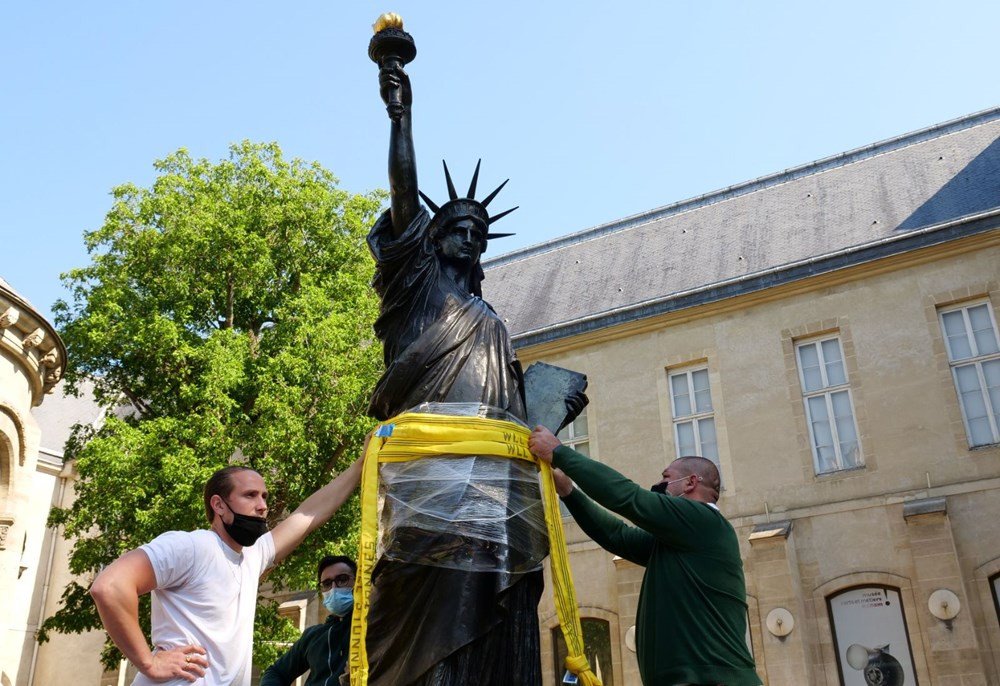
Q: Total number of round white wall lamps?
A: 3